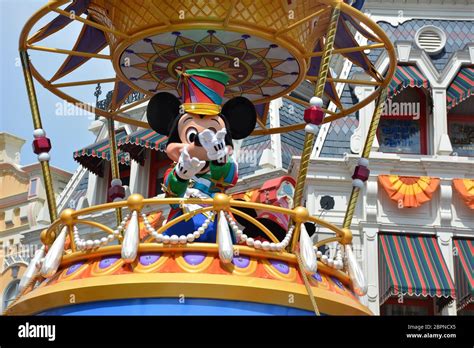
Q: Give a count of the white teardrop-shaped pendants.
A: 6